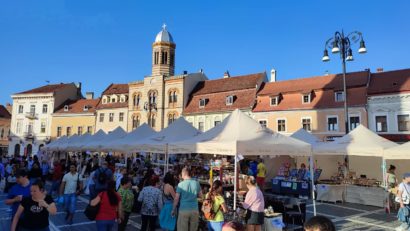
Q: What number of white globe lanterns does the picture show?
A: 4